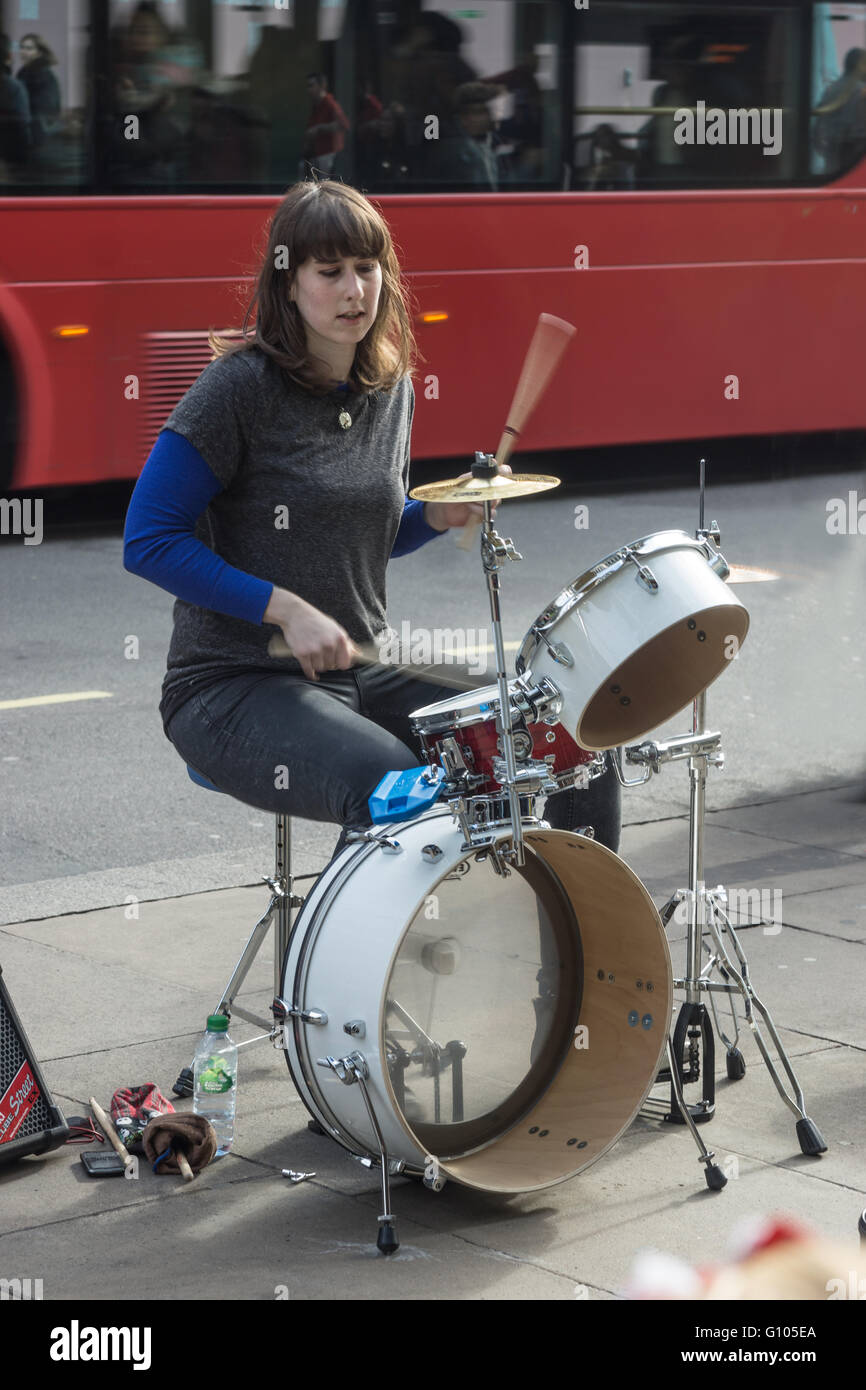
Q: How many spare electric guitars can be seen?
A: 0